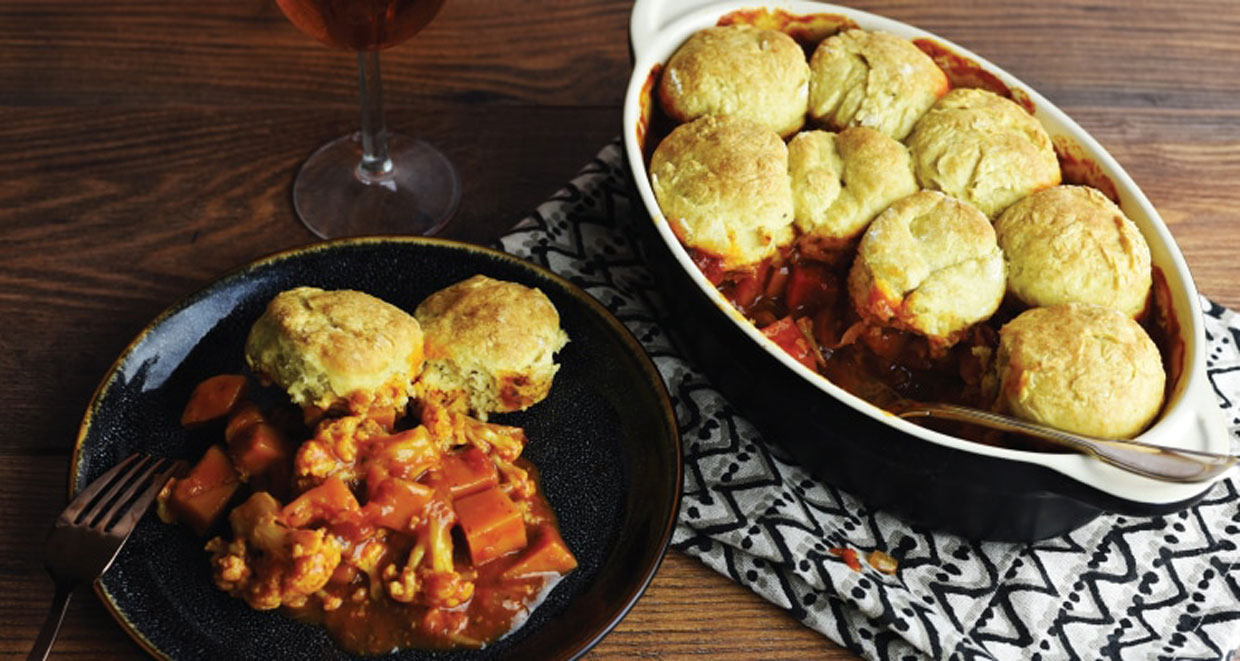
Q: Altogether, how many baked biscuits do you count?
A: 10